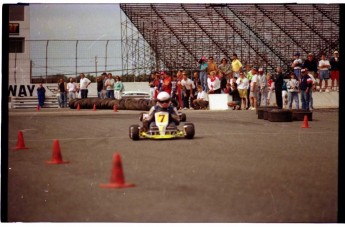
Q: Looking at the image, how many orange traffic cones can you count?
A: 8